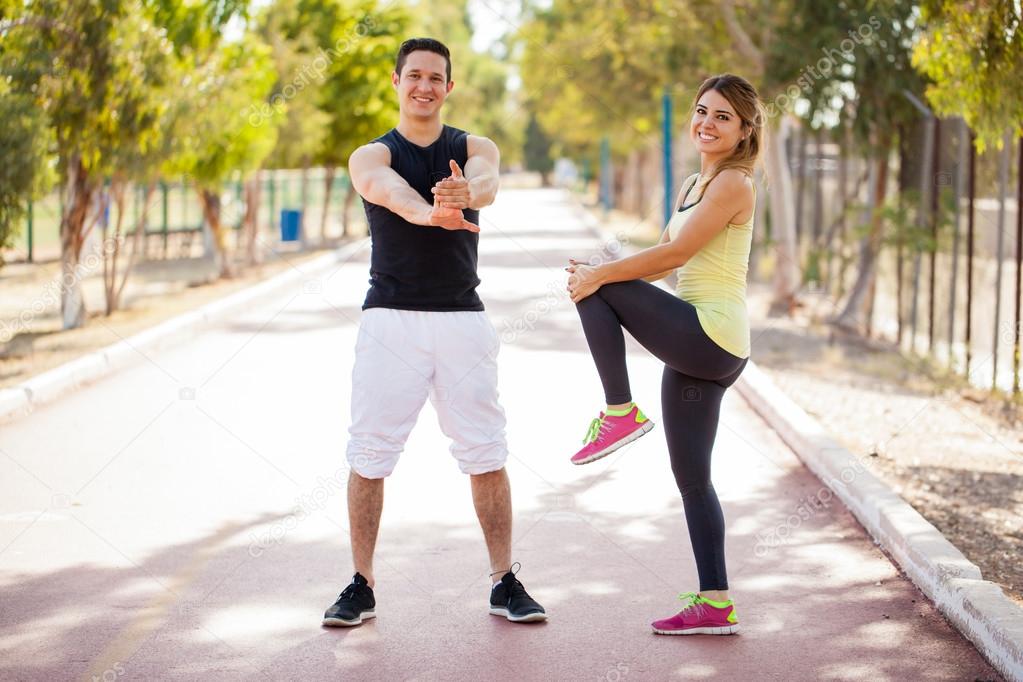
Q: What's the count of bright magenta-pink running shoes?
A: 2